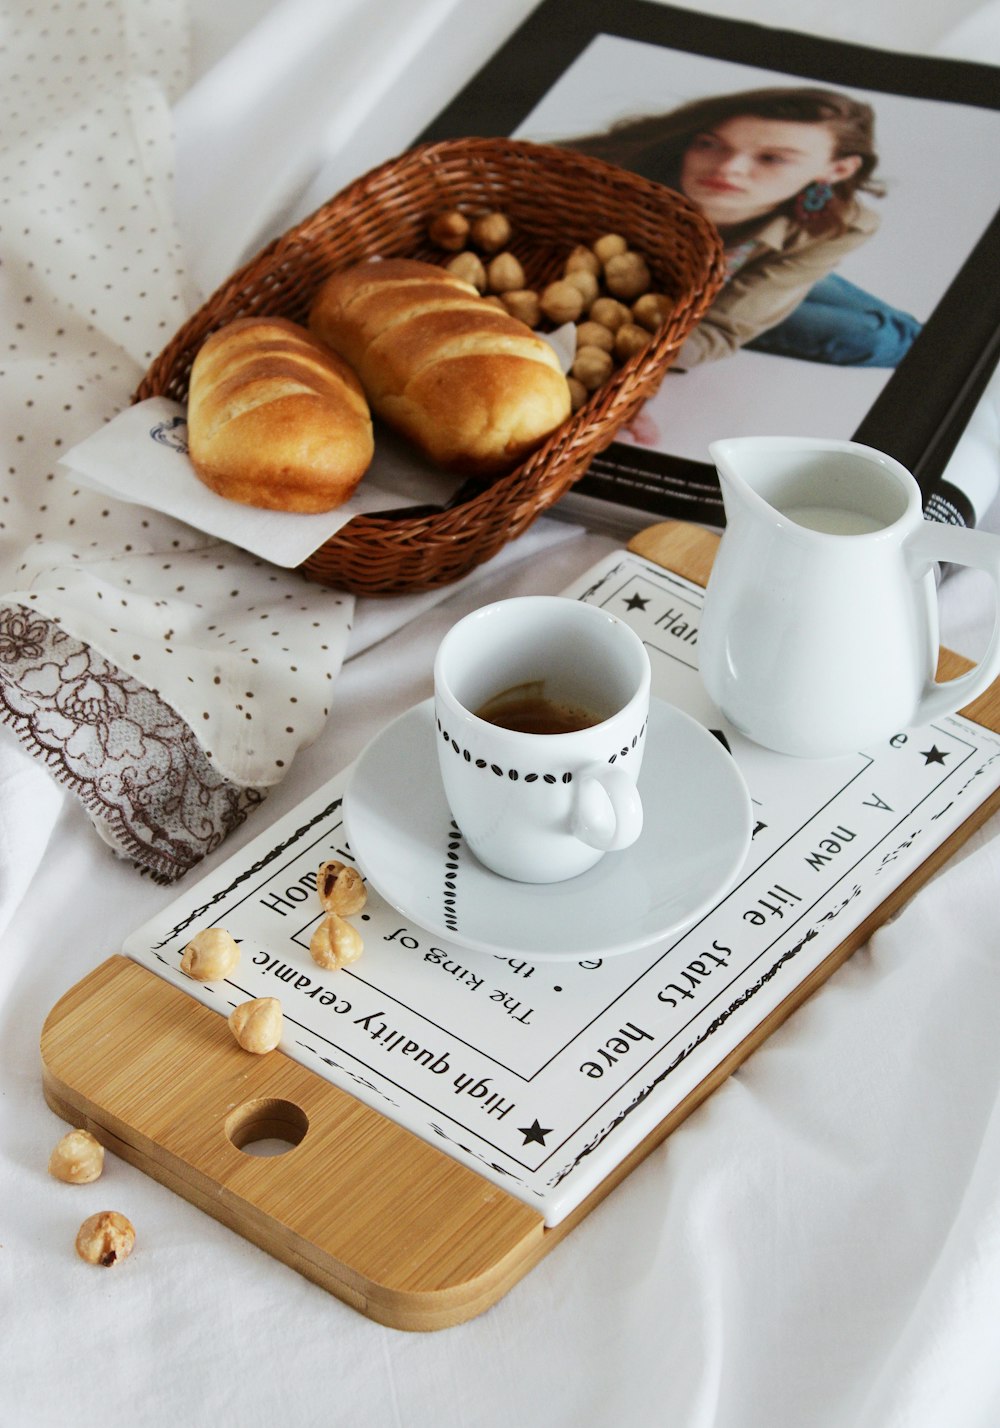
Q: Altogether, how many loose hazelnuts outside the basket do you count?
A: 6